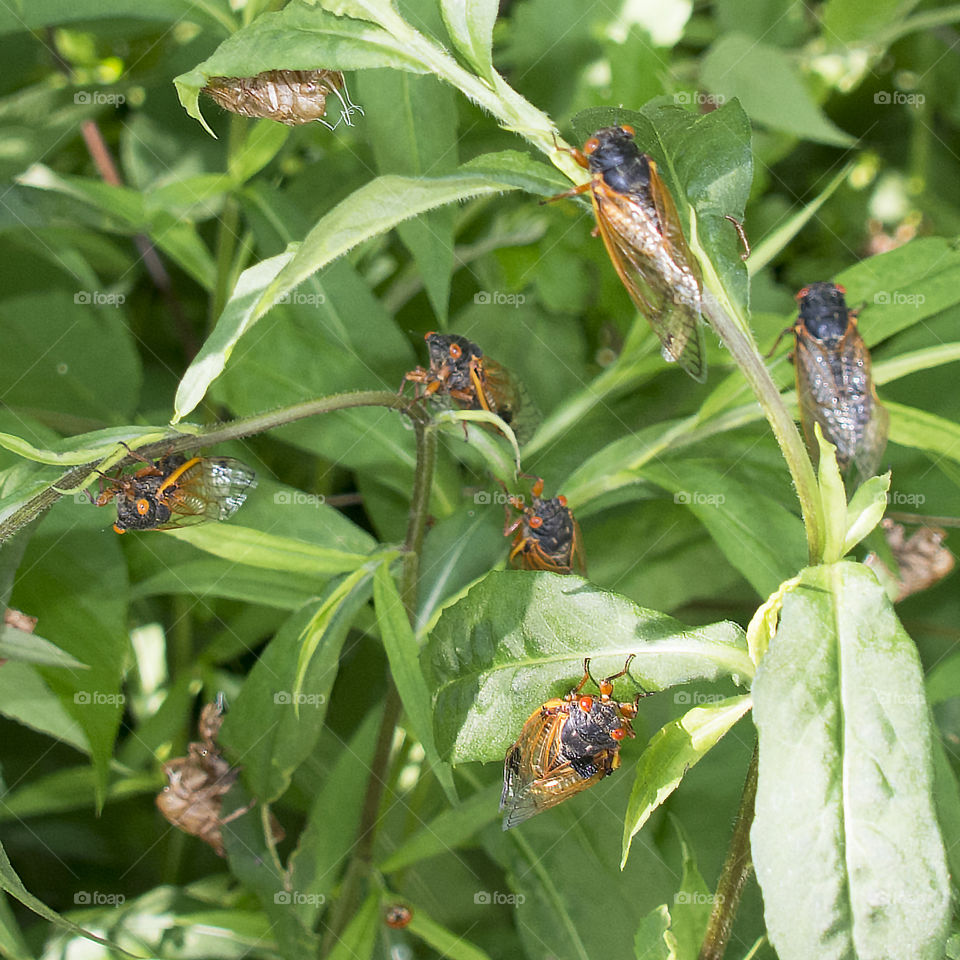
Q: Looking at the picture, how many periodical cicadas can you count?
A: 6